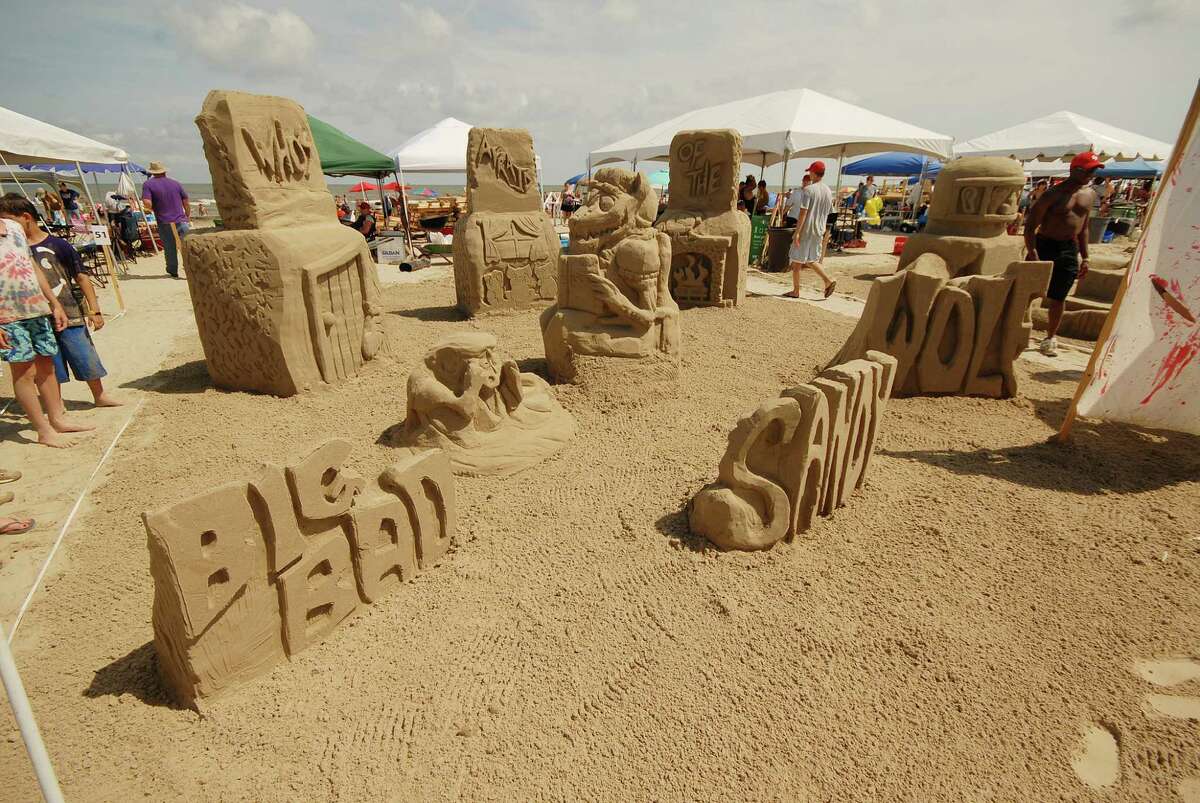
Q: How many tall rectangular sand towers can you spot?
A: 3